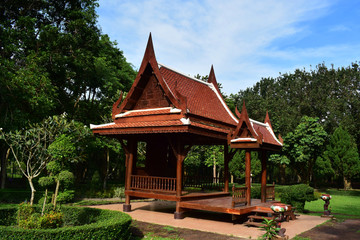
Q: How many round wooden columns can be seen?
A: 5